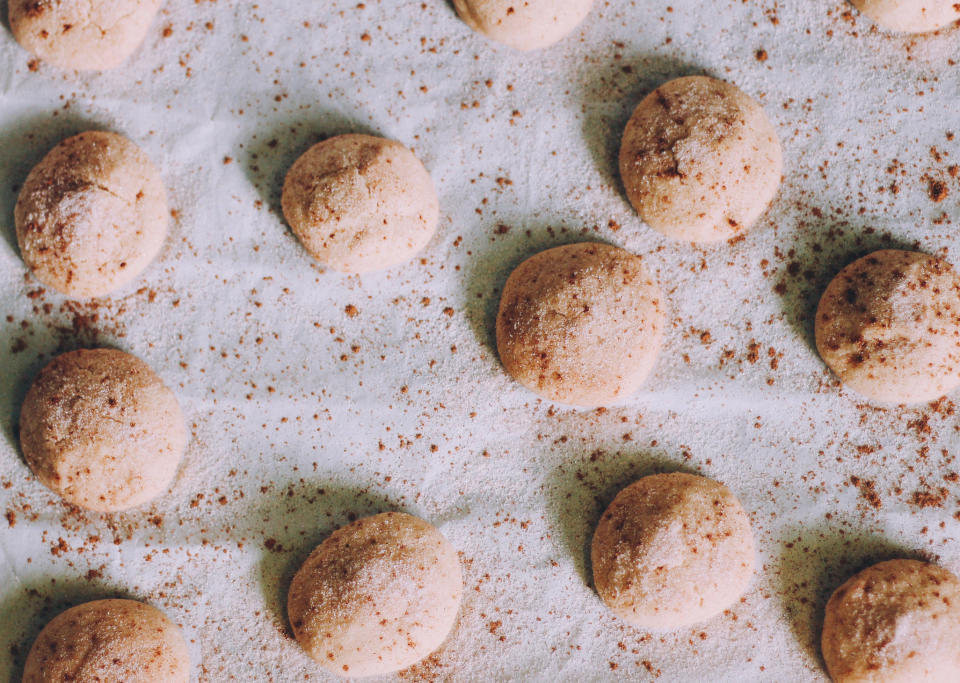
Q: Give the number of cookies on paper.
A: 13